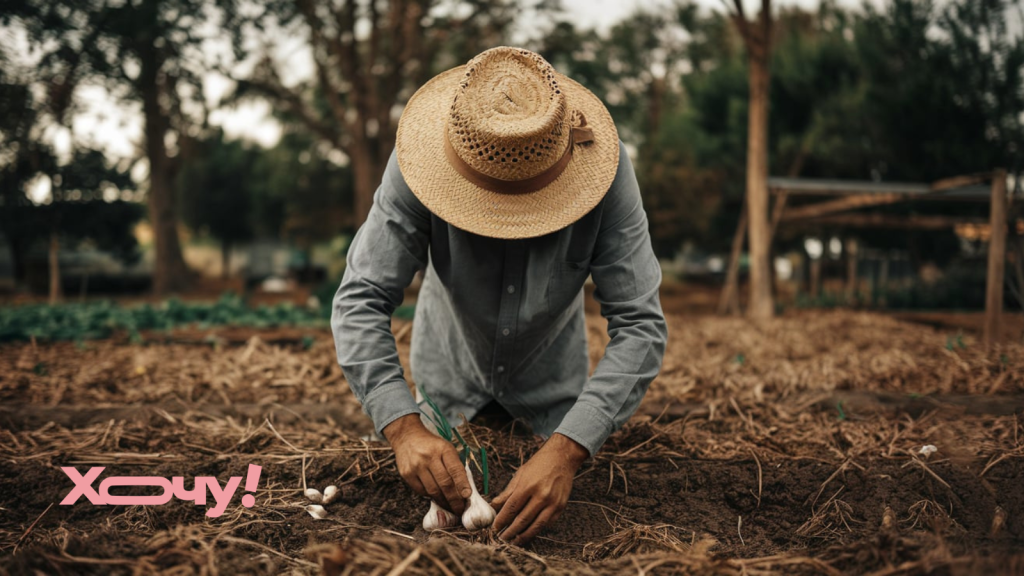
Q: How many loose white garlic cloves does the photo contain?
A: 3